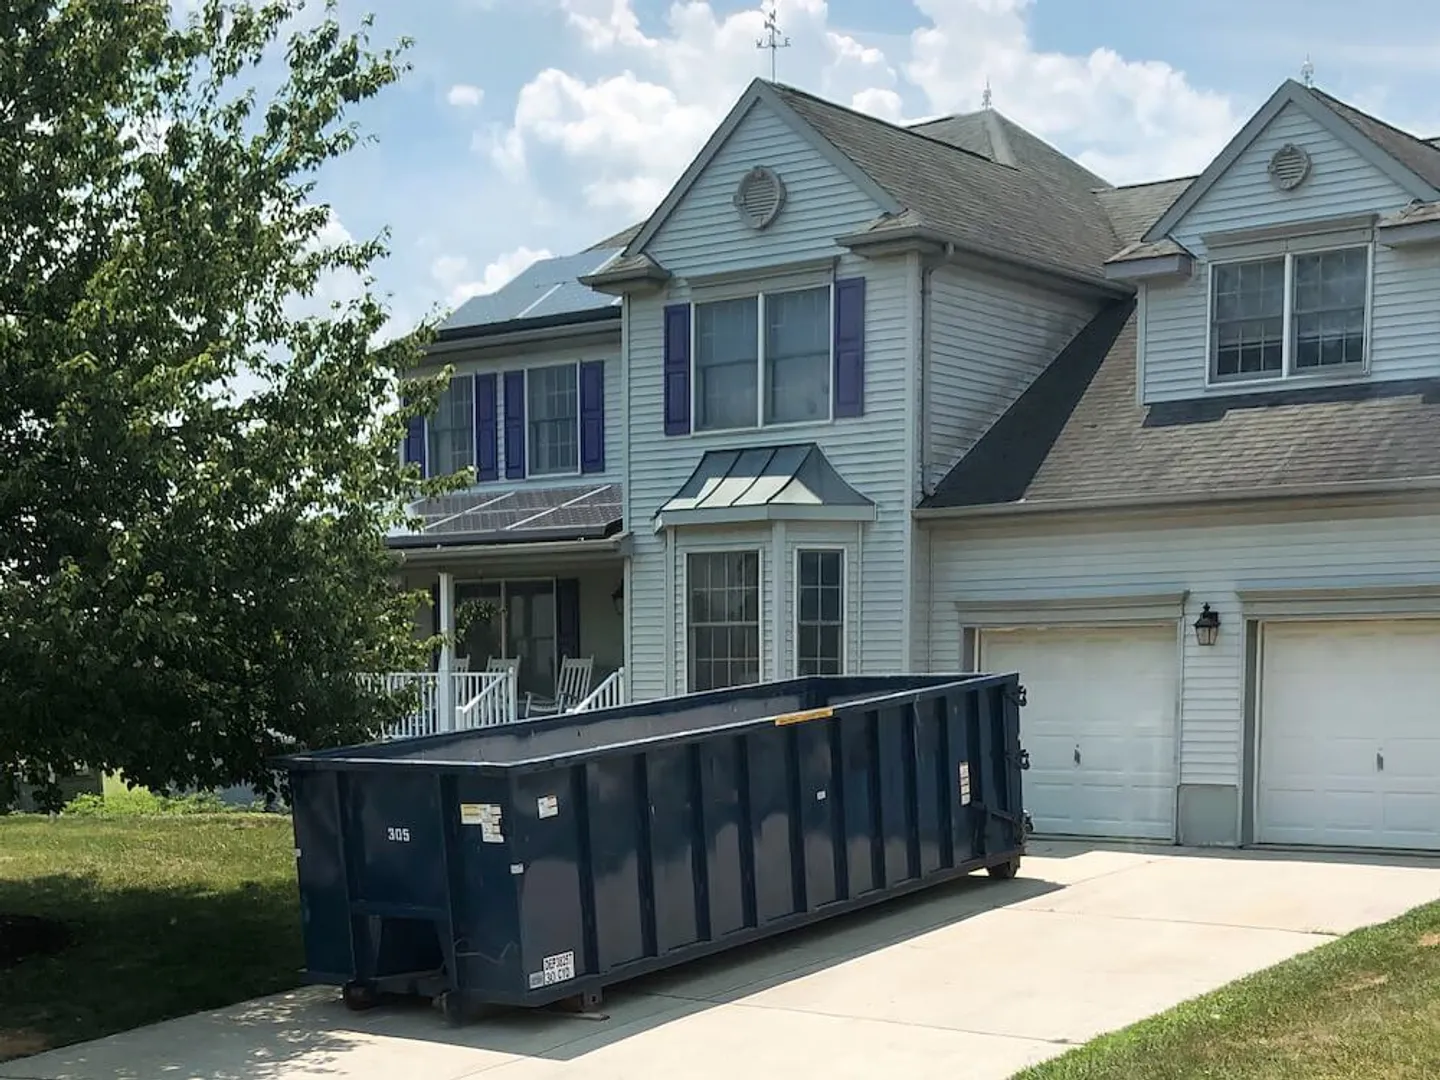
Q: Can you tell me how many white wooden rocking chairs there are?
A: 3